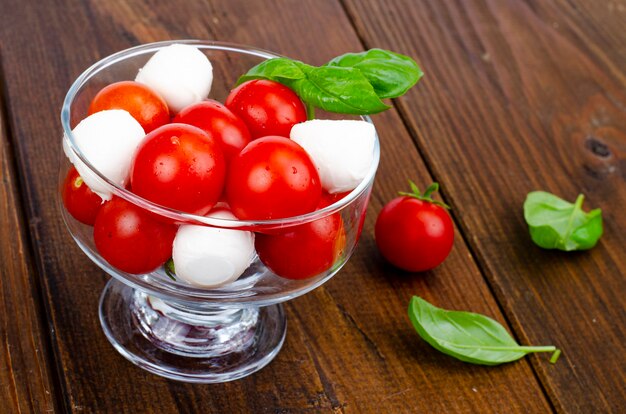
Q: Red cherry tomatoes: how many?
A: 9